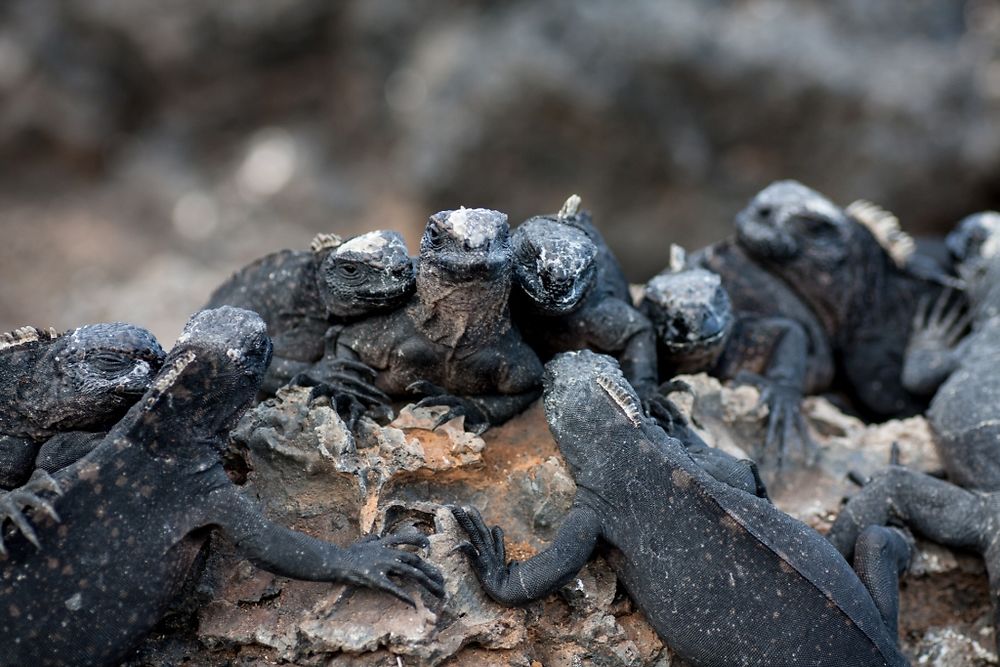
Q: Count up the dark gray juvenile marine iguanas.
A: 9